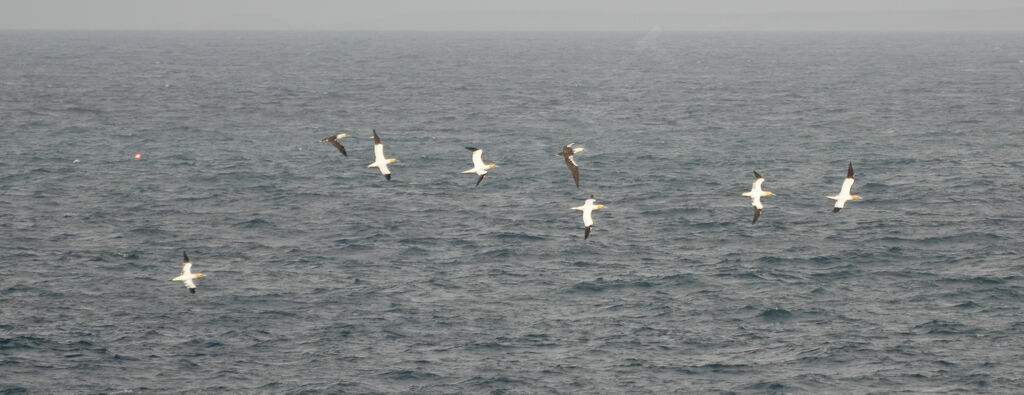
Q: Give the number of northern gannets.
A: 8